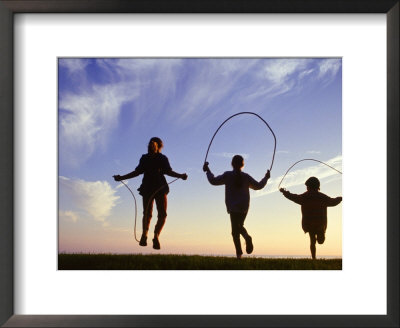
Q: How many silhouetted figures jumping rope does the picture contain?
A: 3